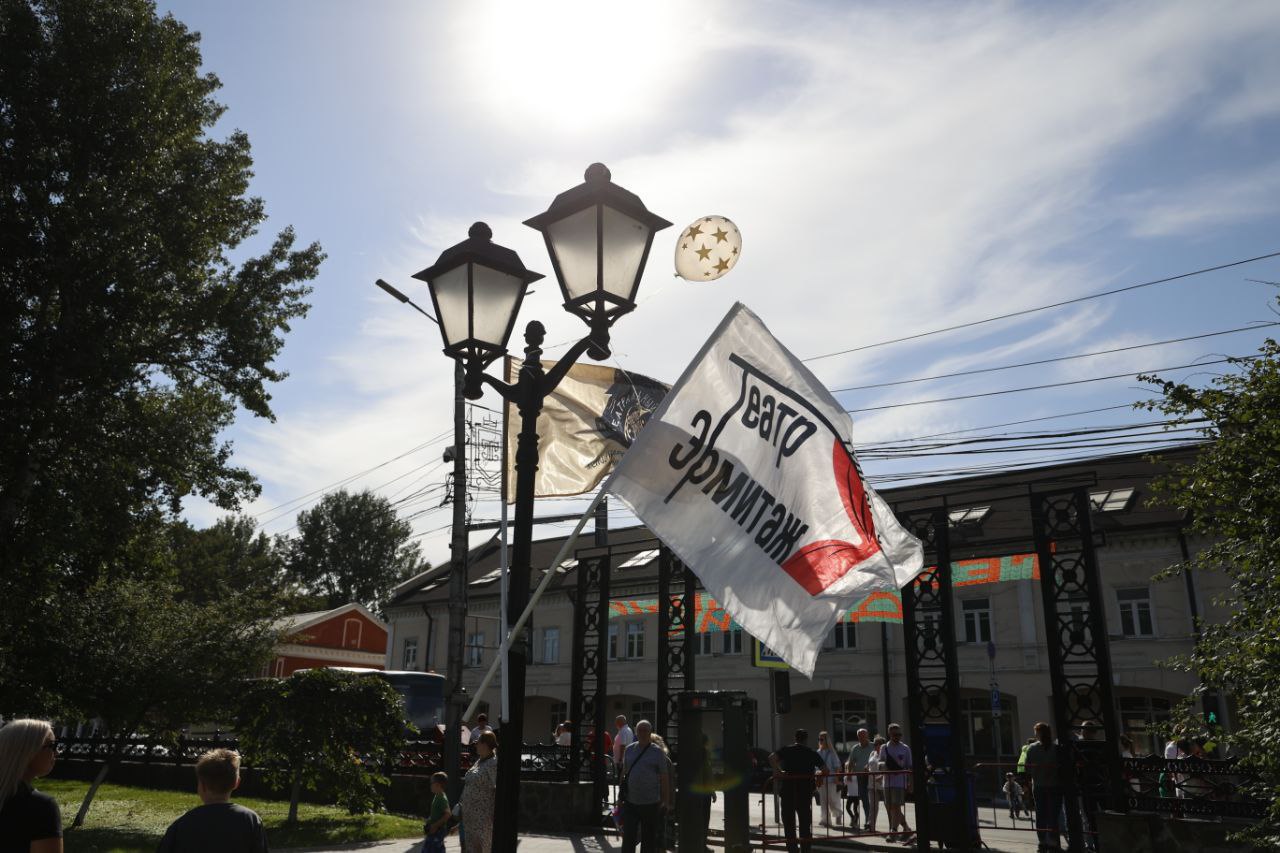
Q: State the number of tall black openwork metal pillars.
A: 4